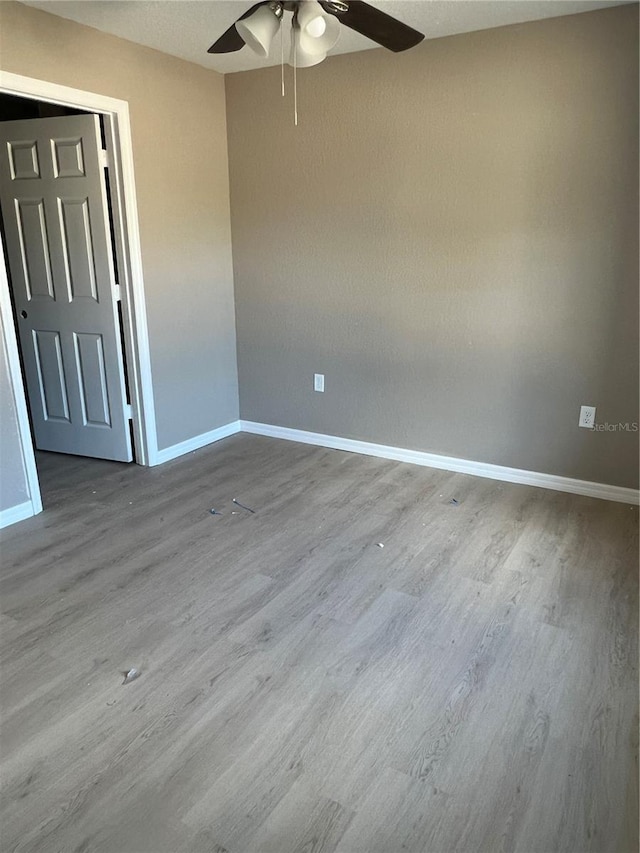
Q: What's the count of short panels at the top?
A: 2